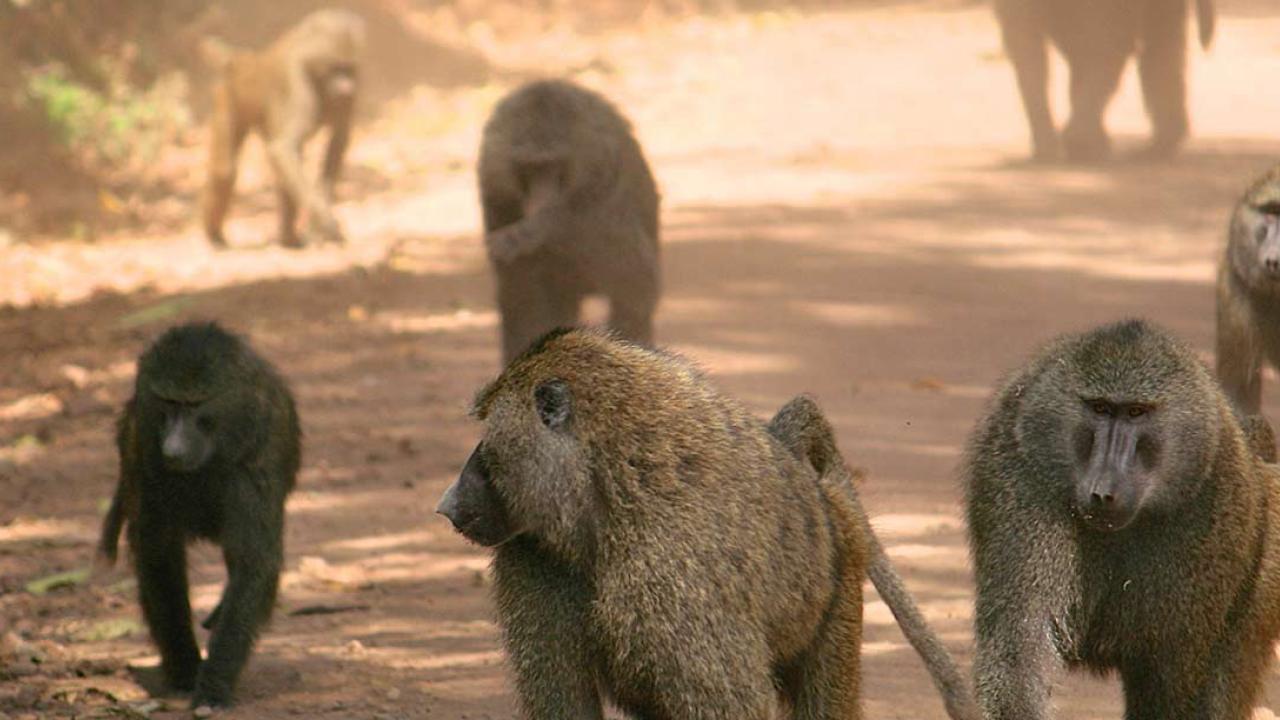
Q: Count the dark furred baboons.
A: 1